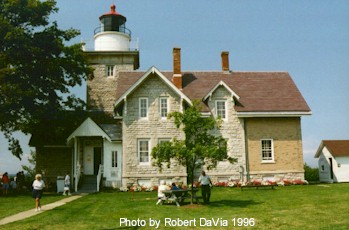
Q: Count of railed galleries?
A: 2